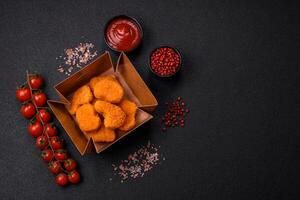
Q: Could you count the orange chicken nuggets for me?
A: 7